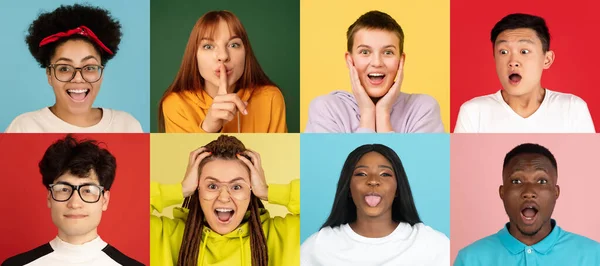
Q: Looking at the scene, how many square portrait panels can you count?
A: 8